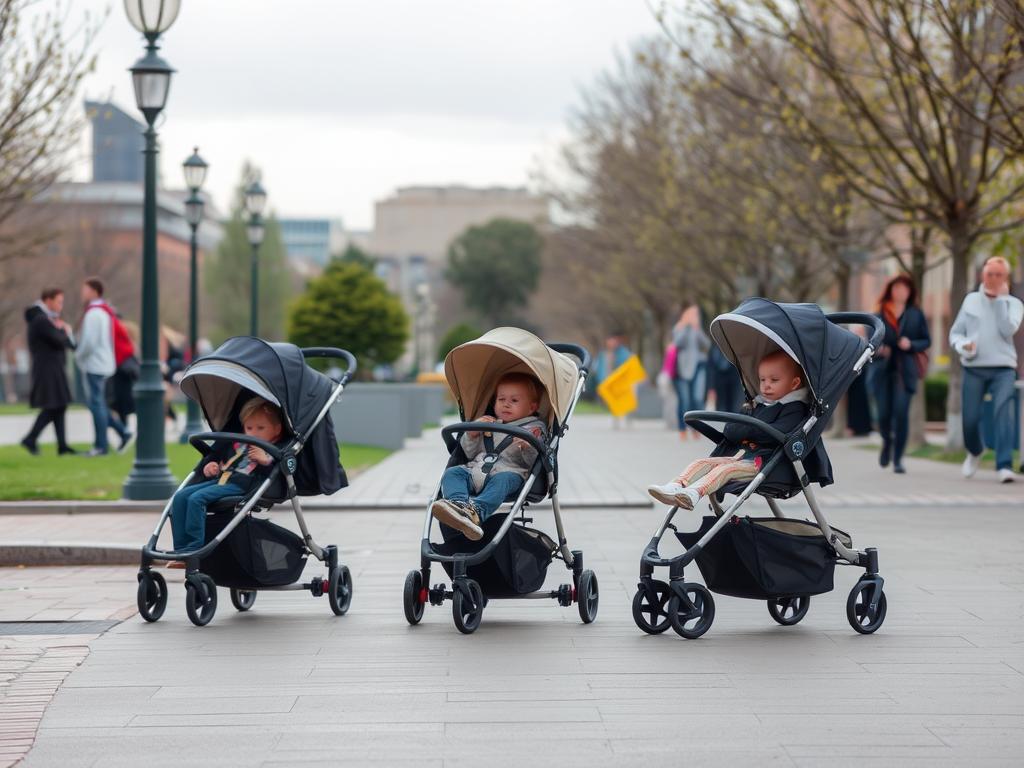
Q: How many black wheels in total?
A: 11